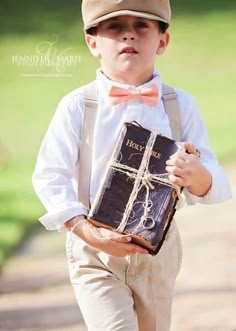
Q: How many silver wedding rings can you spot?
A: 2